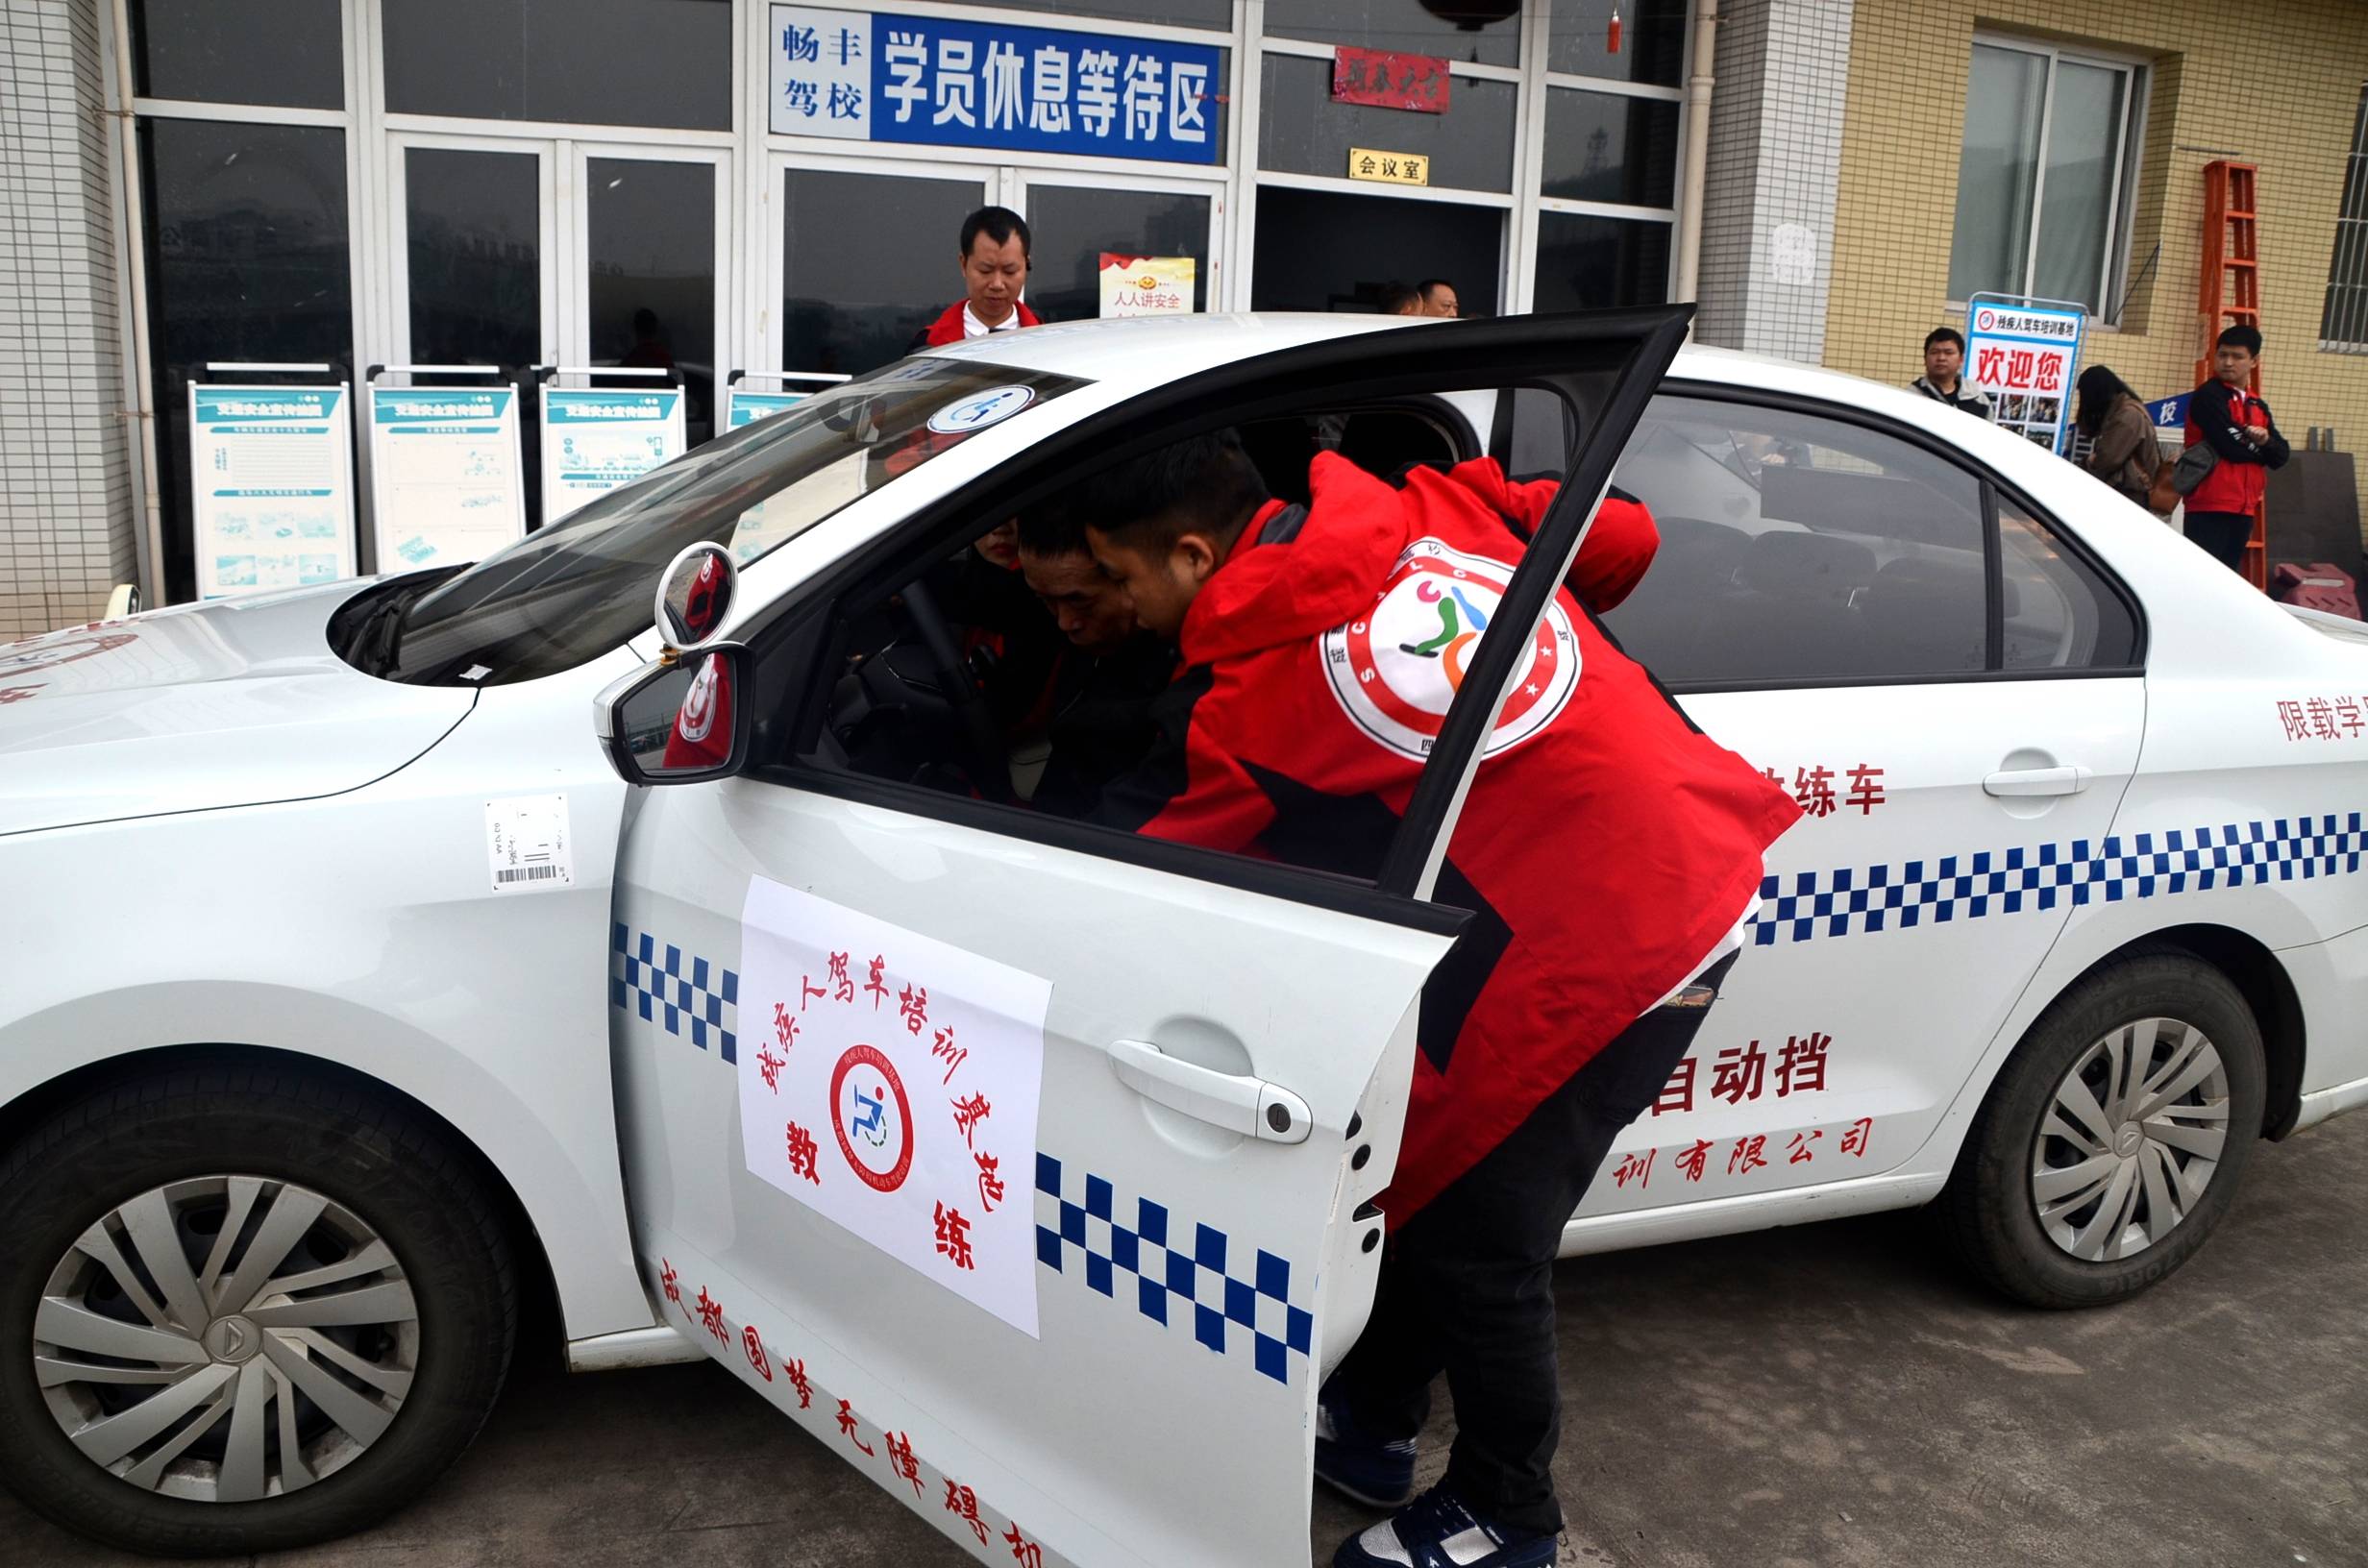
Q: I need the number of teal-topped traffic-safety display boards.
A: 4